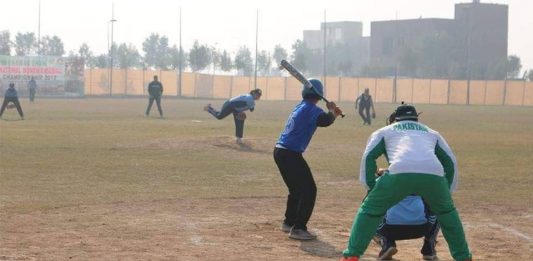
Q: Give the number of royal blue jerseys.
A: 1